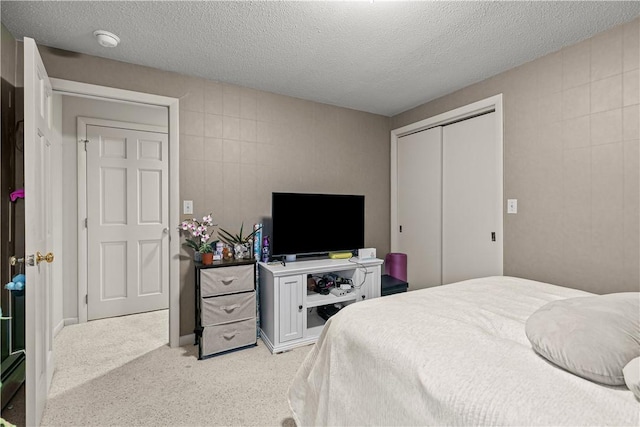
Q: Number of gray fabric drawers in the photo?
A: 3